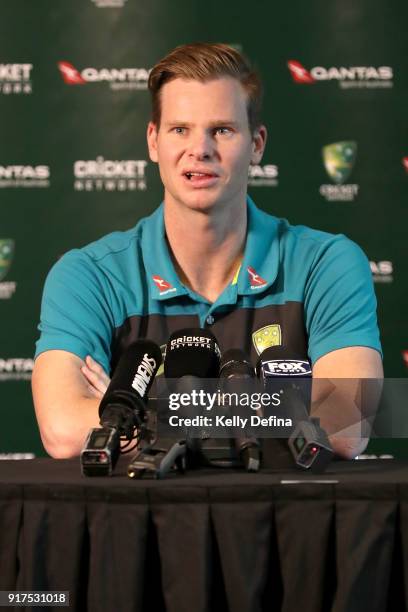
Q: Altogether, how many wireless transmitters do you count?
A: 2